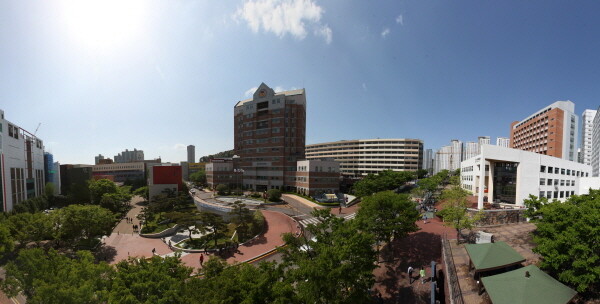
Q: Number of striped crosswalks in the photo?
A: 2